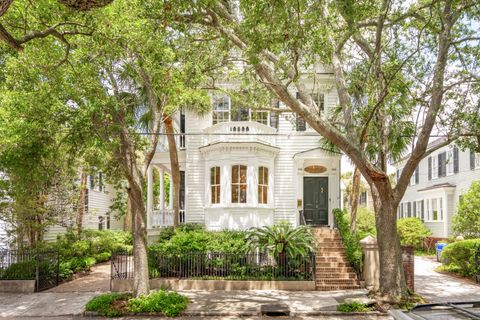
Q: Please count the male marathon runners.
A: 0